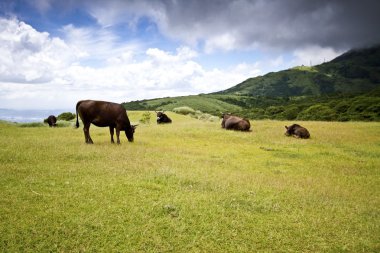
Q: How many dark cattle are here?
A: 5